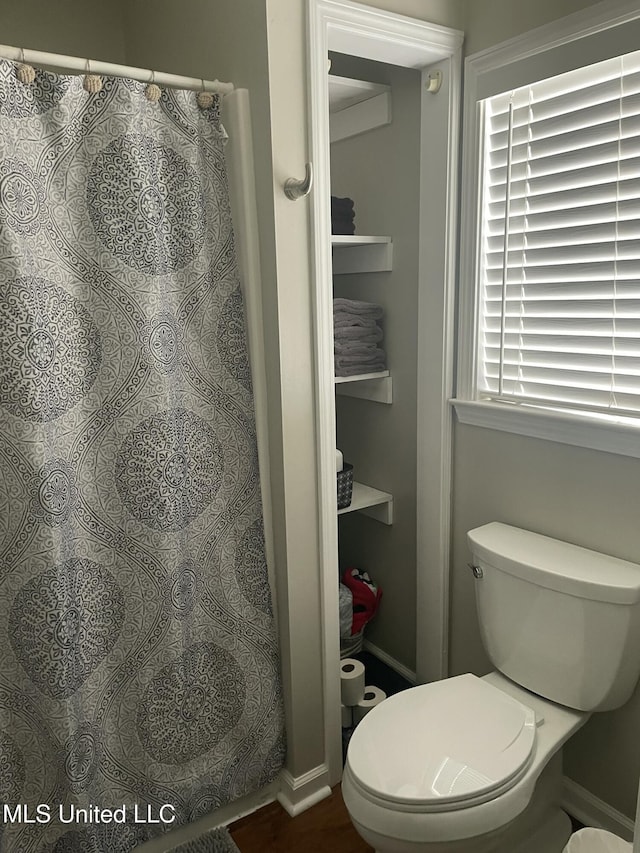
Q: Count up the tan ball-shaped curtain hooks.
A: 4